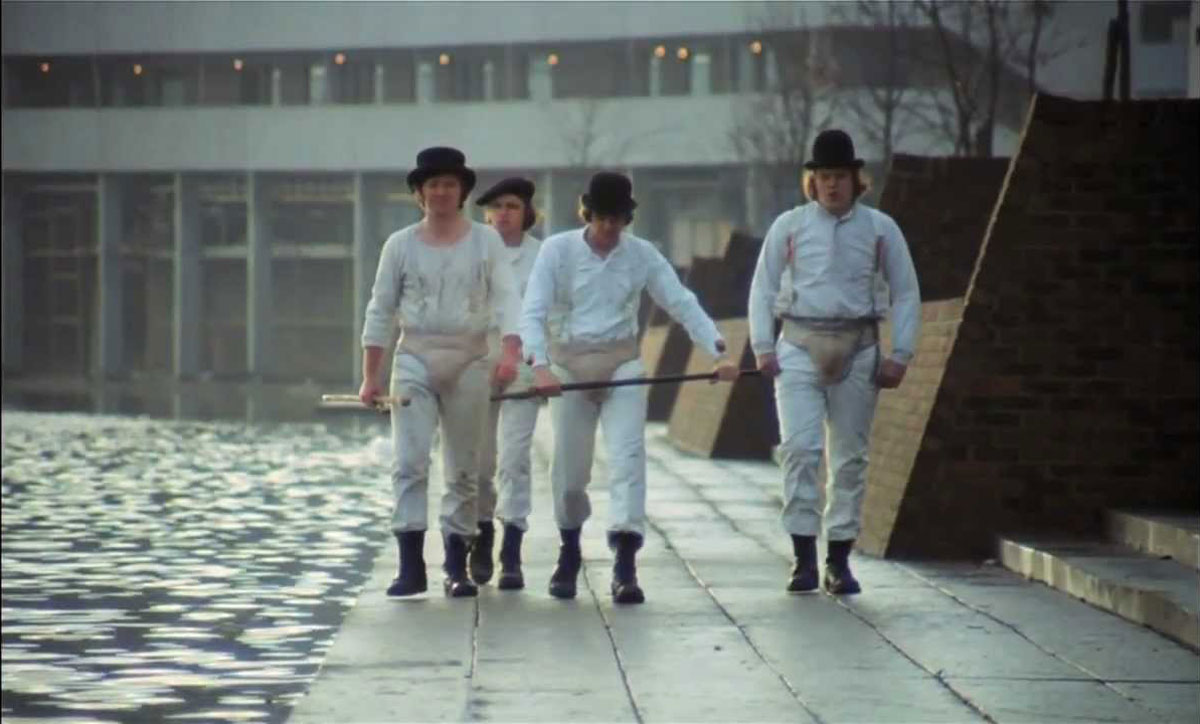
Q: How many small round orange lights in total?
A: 9